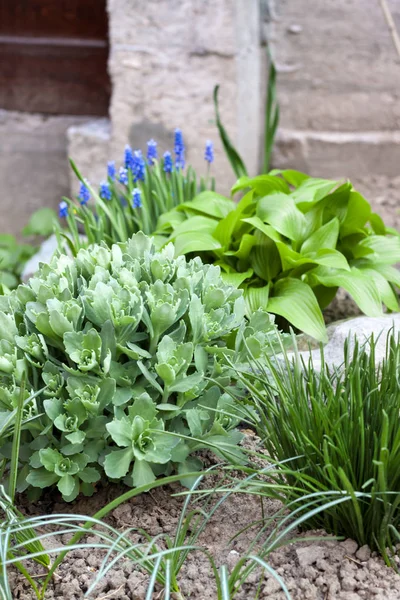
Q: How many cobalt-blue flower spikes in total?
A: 12